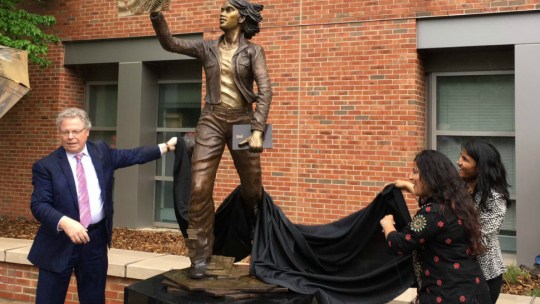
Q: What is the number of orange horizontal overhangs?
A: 0